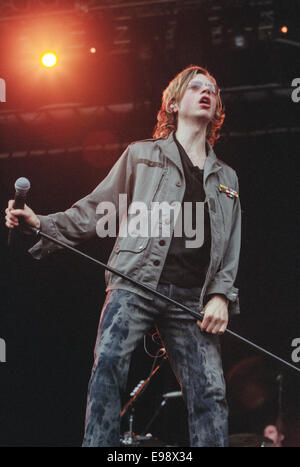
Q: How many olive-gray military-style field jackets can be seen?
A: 1